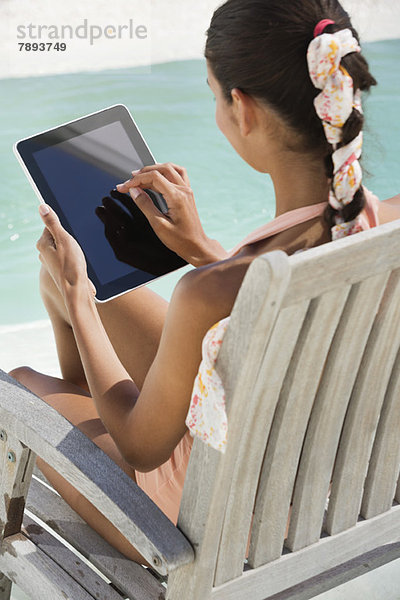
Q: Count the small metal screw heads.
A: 3